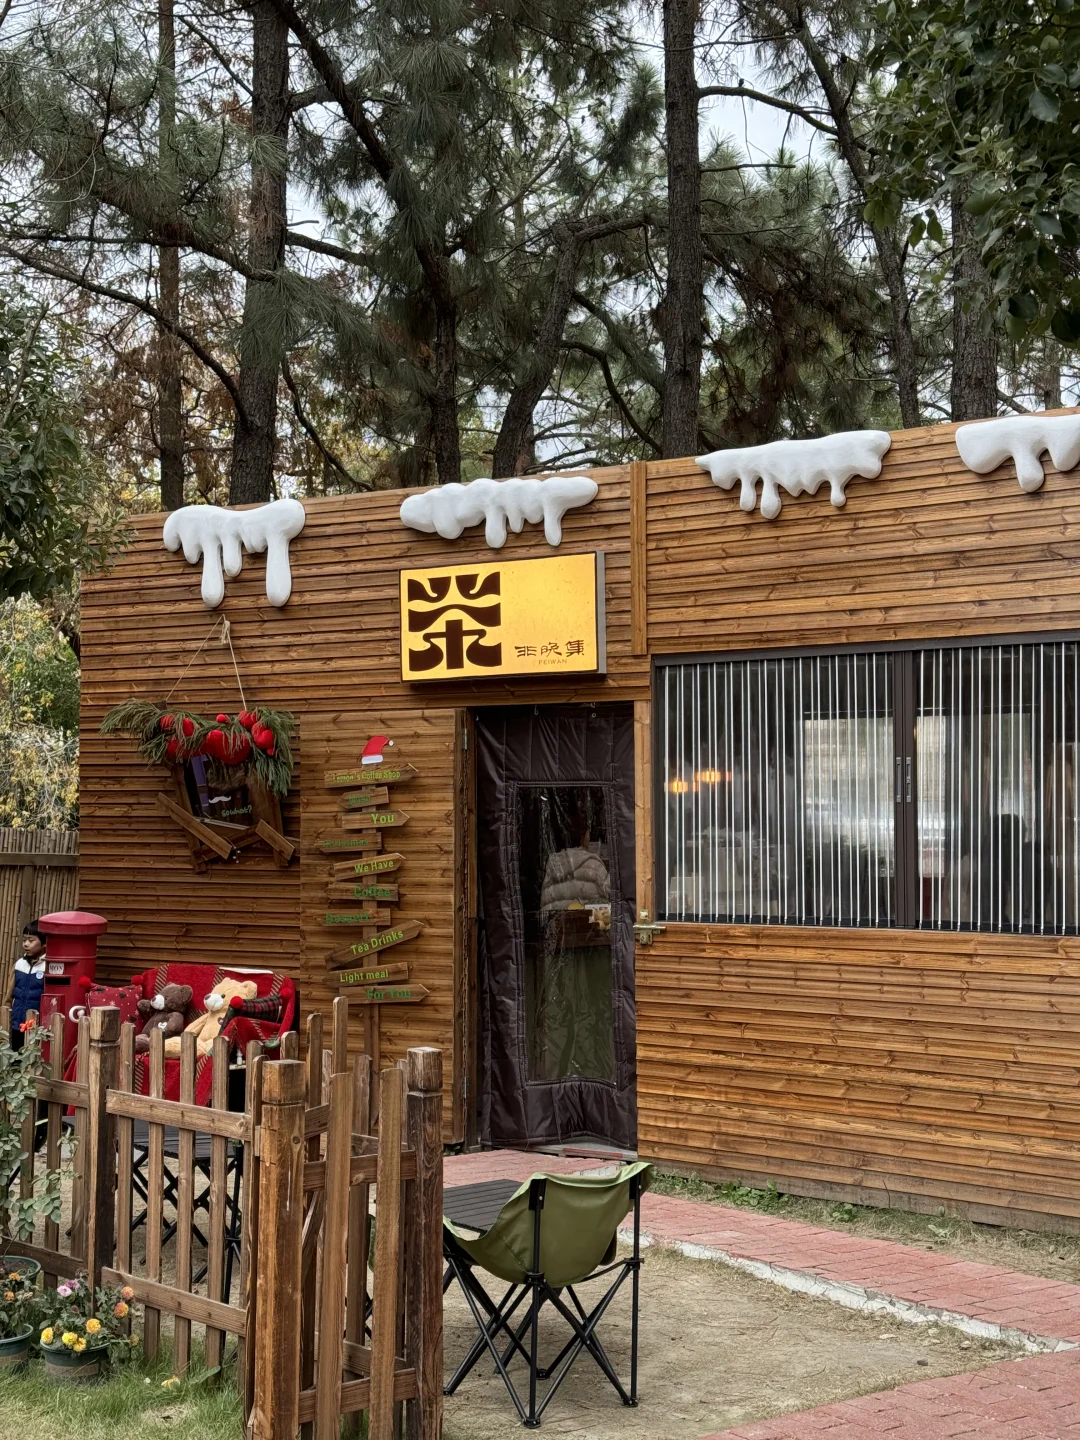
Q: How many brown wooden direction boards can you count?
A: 10